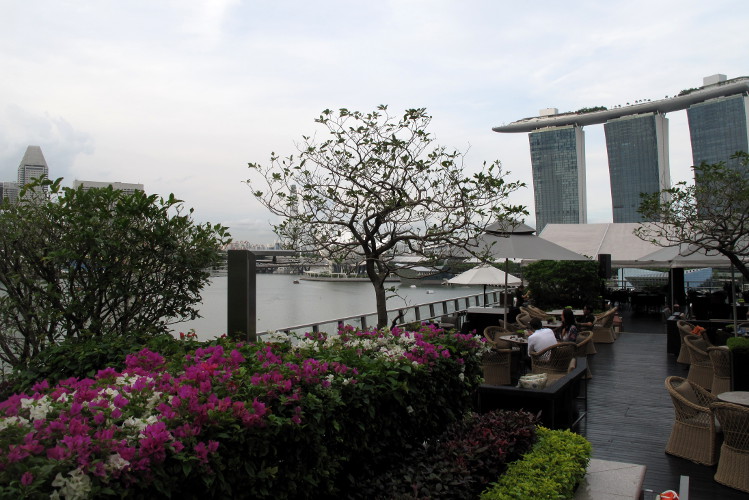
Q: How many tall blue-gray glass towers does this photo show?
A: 3